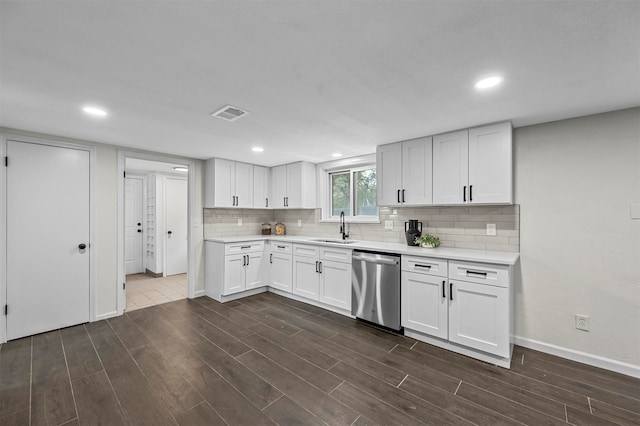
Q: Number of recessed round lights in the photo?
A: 4